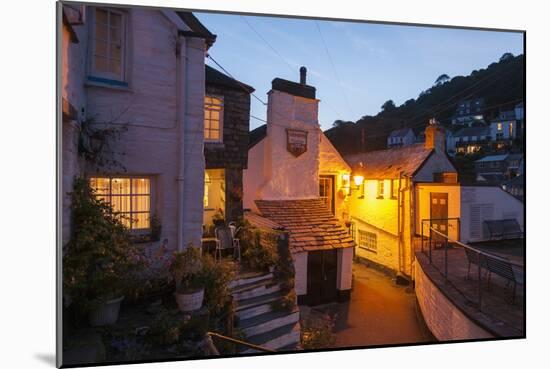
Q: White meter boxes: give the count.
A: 0